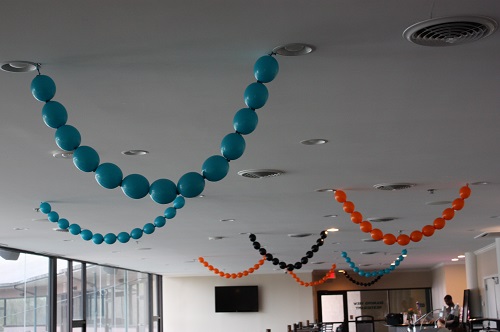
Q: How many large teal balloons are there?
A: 13